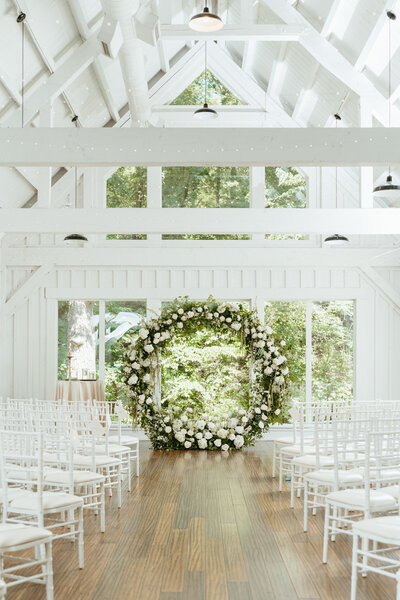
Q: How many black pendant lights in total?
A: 5